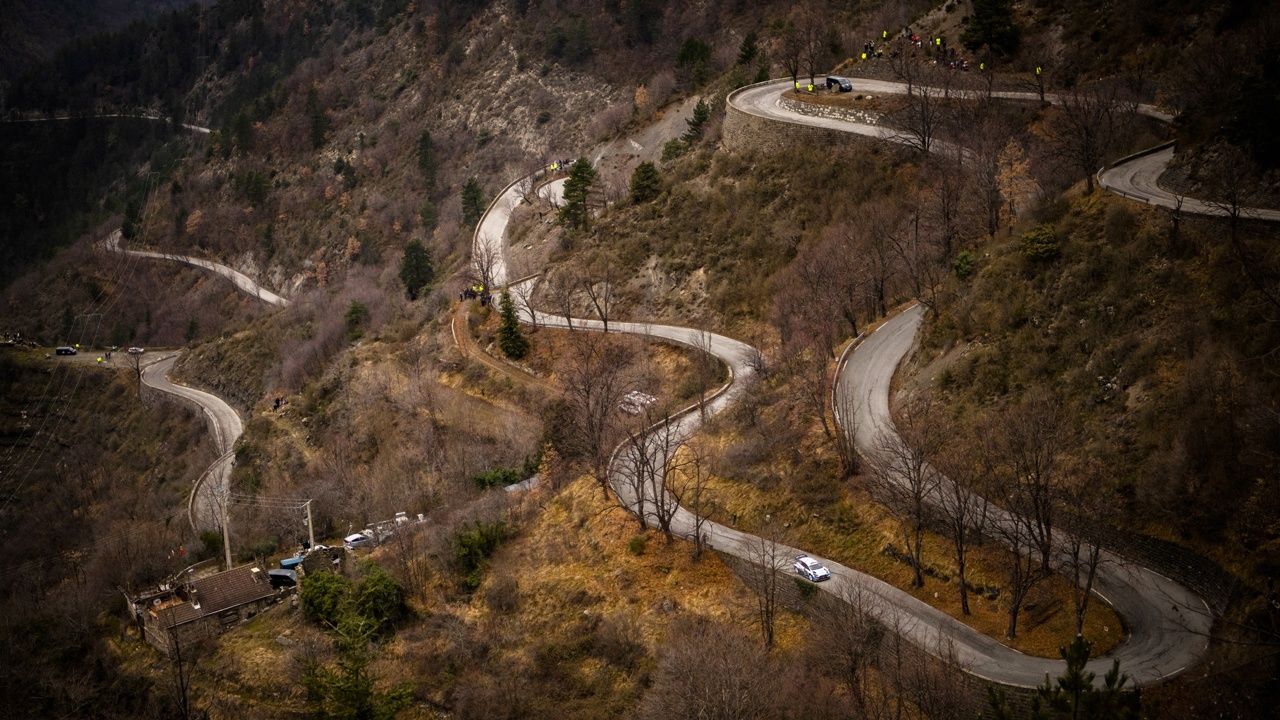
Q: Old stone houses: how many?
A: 1